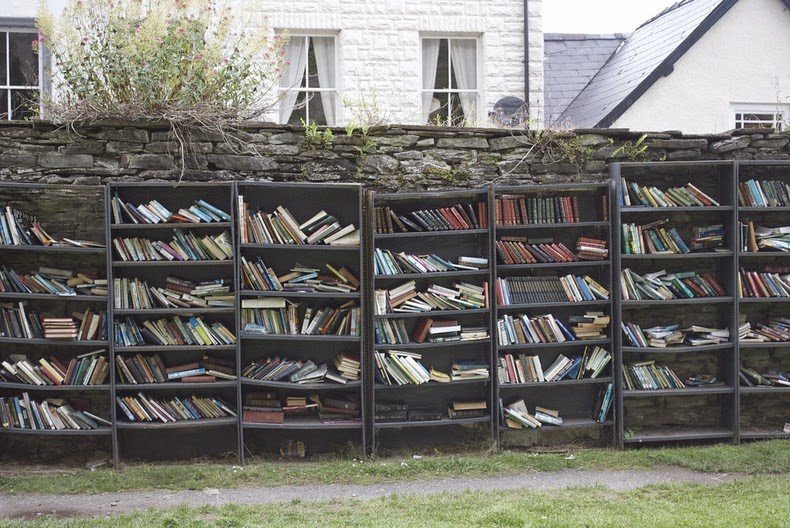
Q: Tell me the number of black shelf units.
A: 7